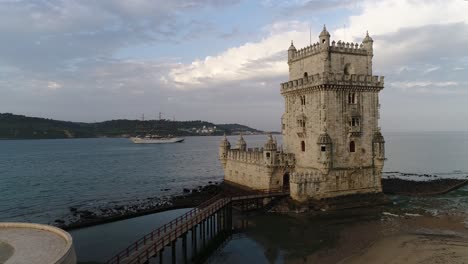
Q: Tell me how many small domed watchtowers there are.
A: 8